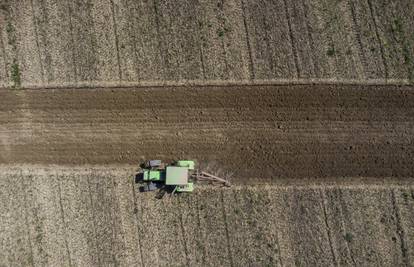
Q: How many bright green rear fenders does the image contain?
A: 2